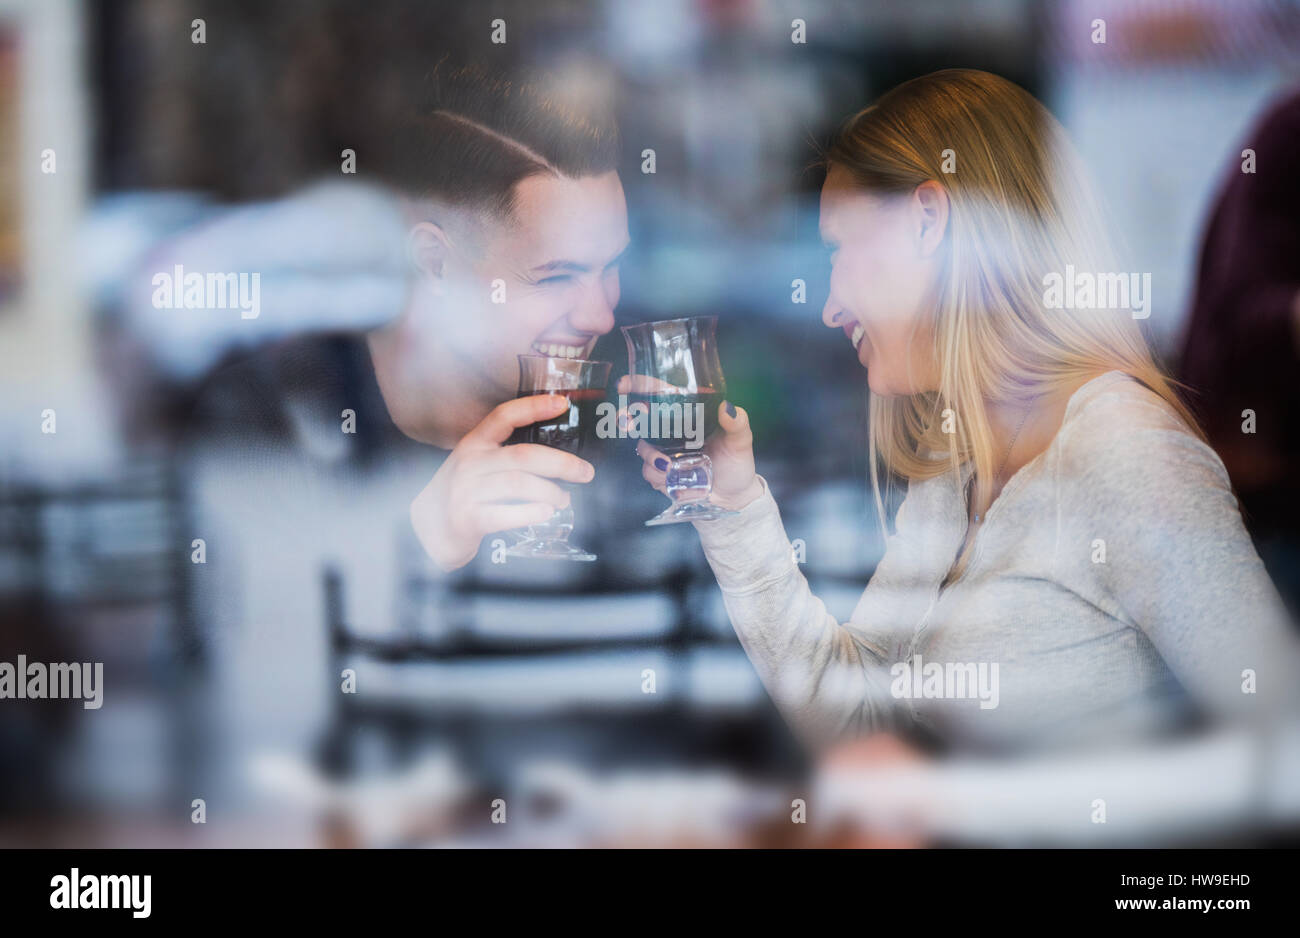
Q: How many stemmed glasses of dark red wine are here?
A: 2